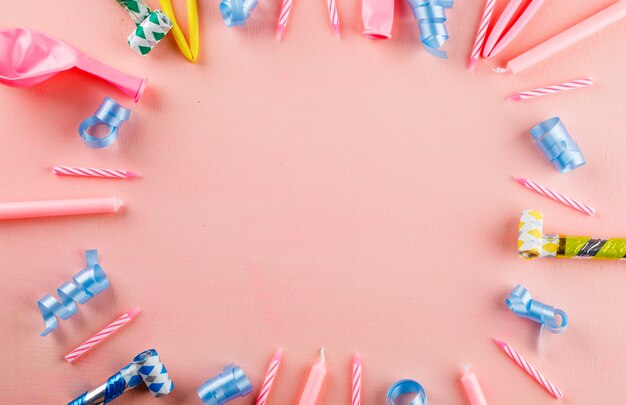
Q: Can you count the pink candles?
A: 14